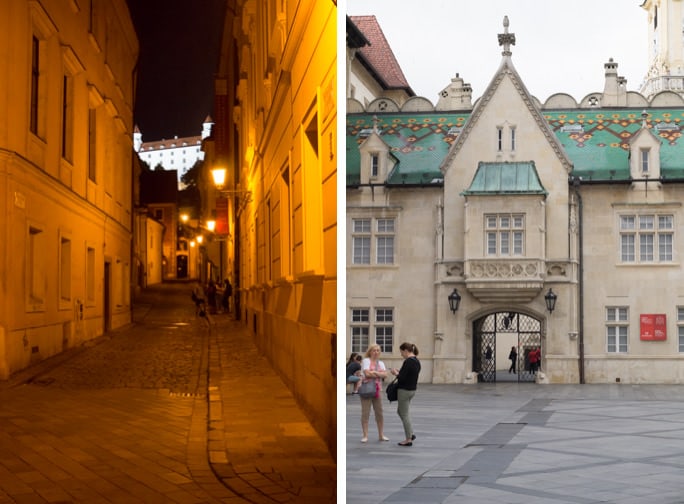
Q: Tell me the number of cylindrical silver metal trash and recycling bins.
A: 0